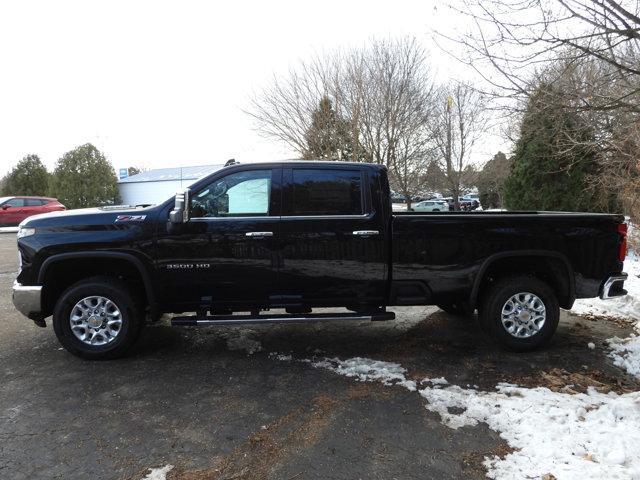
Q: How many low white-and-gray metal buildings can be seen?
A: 1